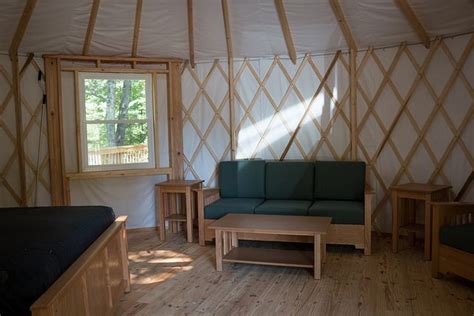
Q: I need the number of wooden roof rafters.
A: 8